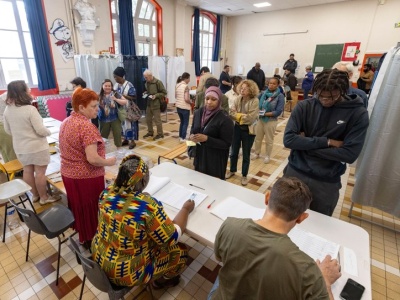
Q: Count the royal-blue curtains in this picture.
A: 4